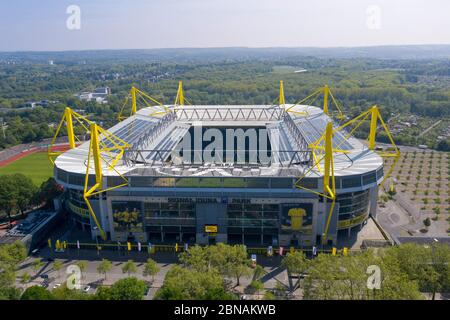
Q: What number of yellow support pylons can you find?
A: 8